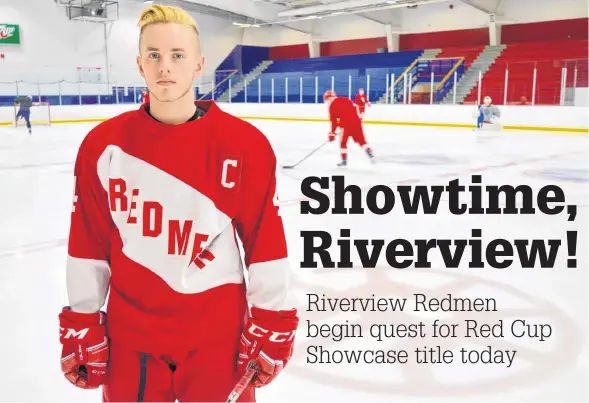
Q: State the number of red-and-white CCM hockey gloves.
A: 2